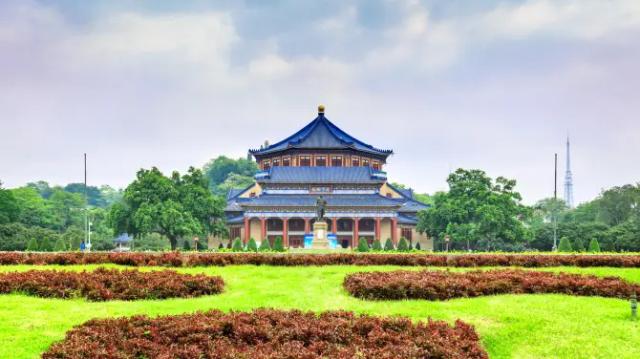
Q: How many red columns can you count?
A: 8